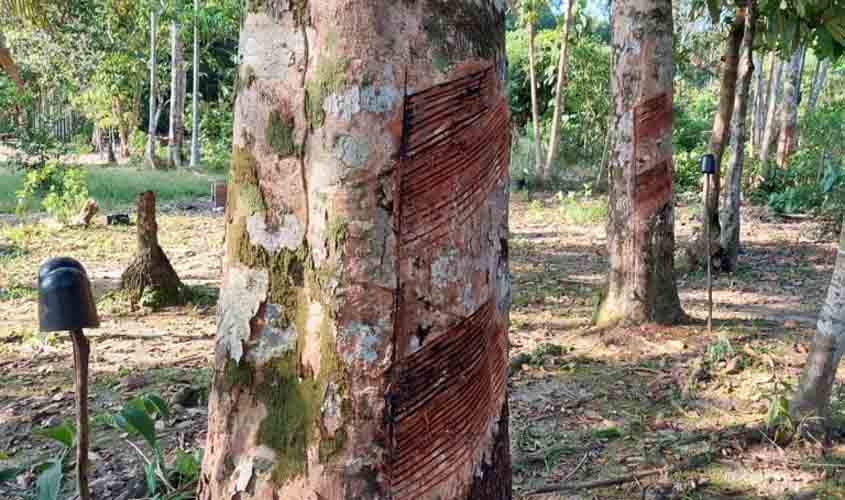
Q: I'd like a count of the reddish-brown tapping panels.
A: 4